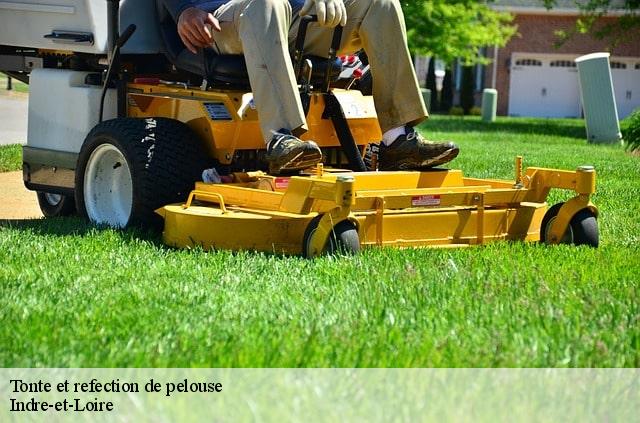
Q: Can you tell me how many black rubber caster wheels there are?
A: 2